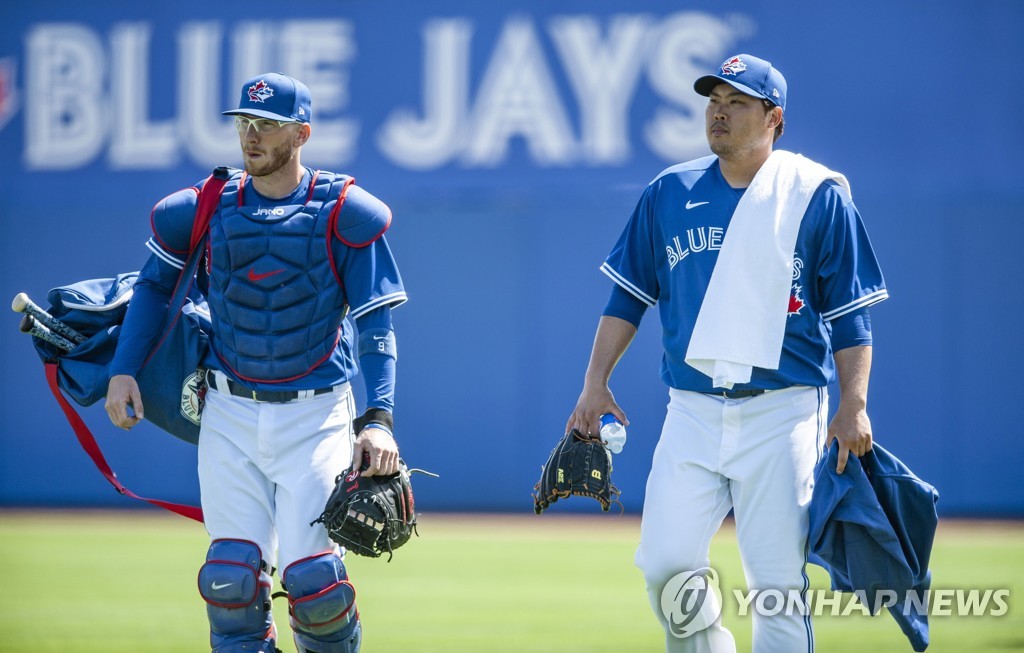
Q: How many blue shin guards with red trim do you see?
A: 2